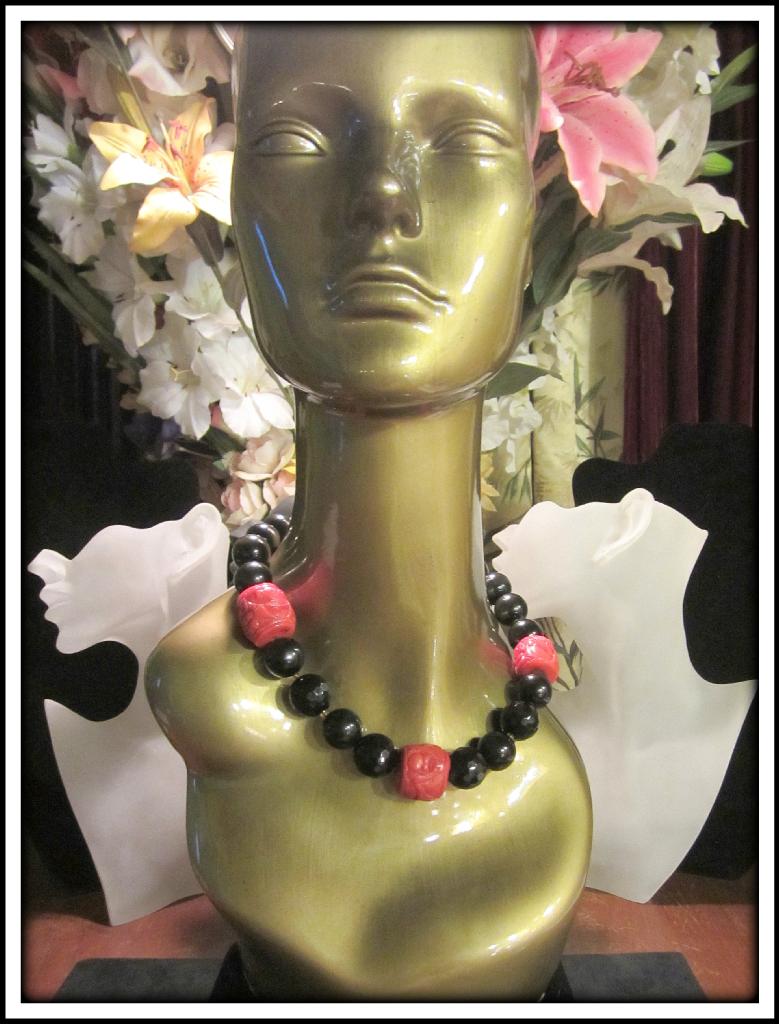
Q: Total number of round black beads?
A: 15